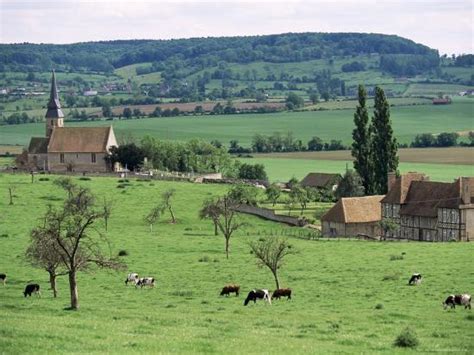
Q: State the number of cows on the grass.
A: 9